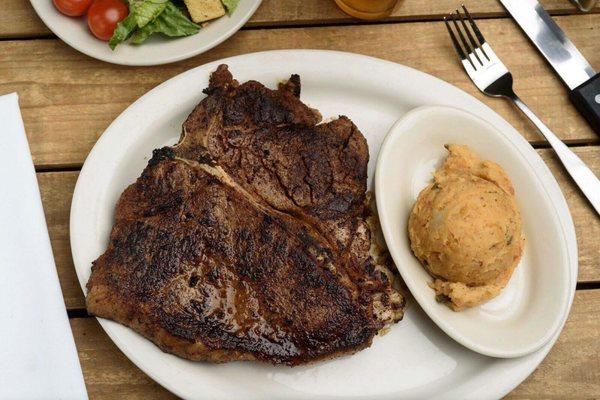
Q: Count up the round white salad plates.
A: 1